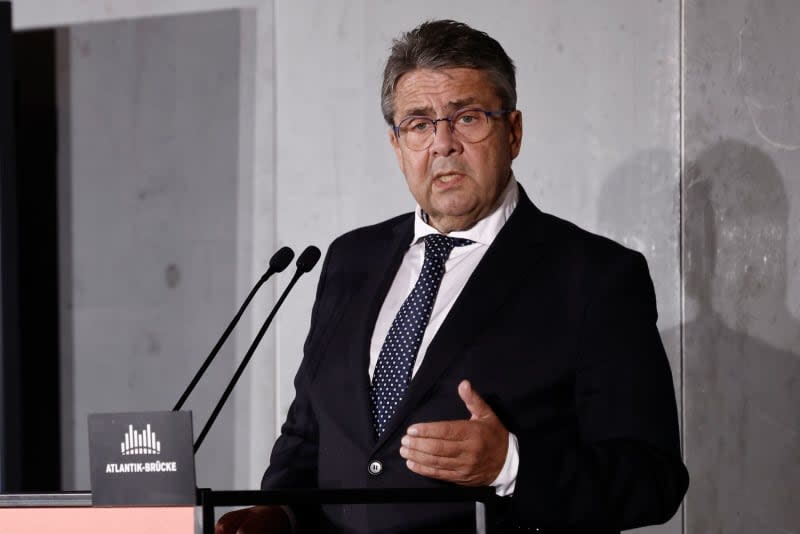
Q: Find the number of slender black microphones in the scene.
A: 2